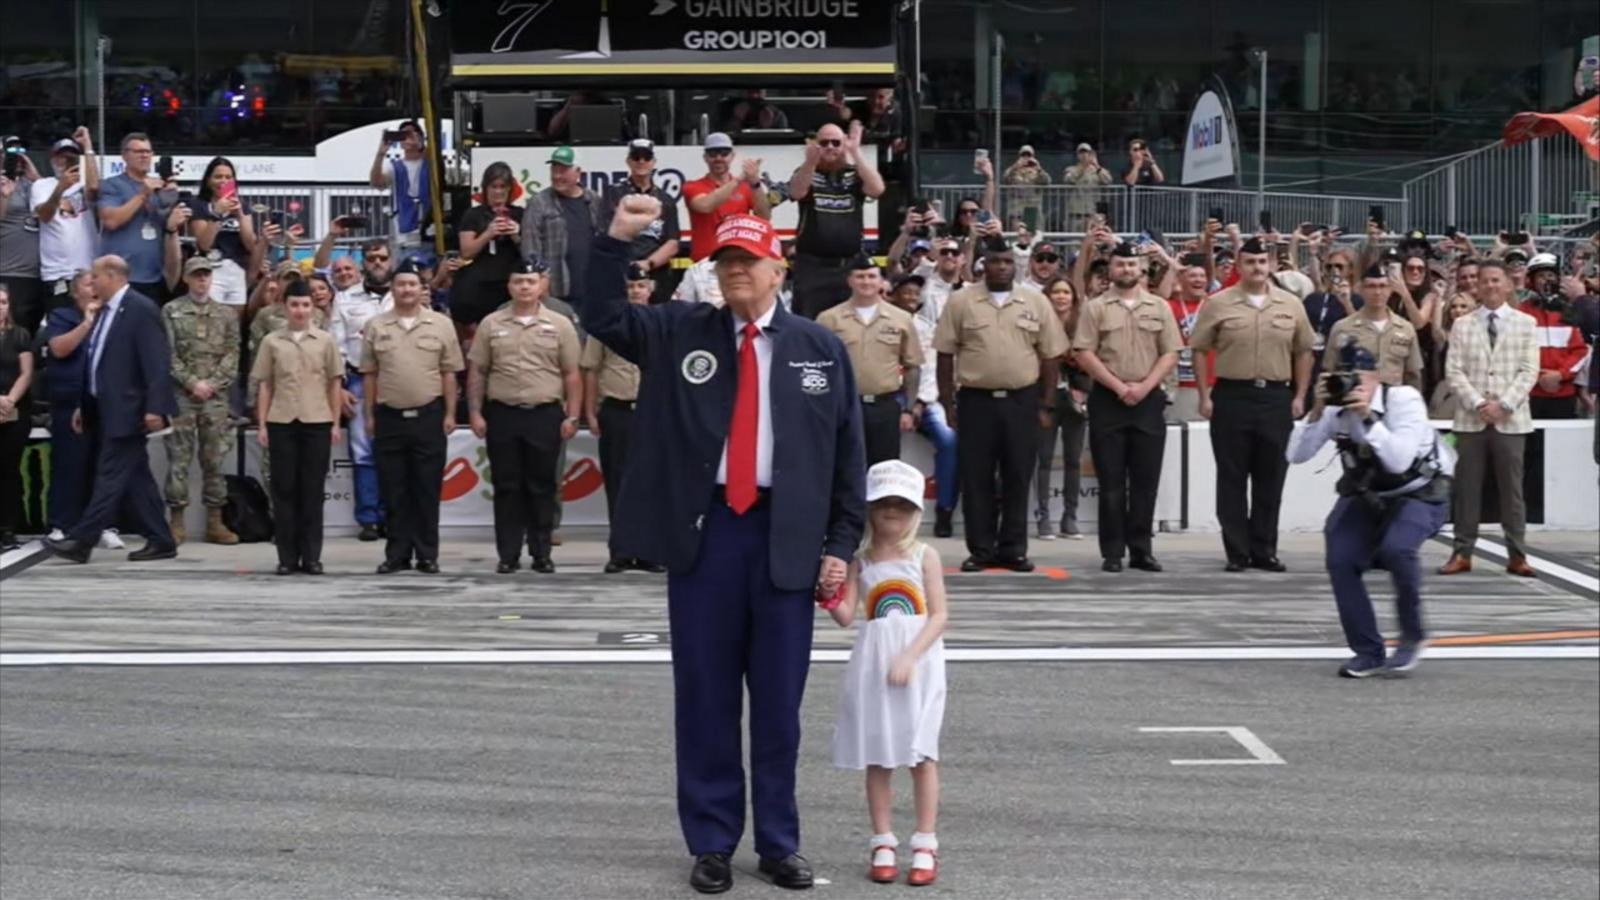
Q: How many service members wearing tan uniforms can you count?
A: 9